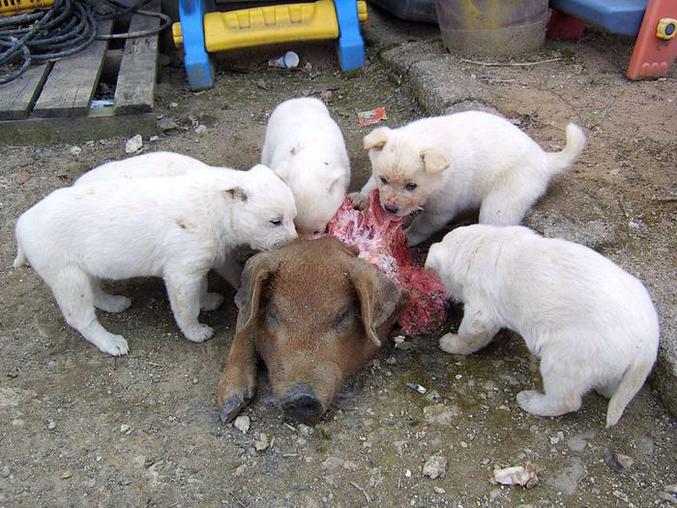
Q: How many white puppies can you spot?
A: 5